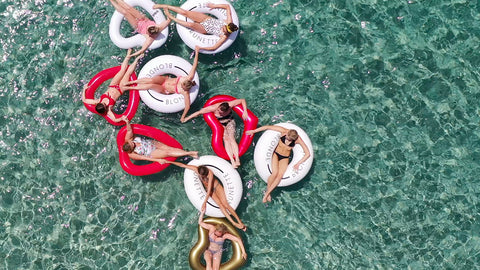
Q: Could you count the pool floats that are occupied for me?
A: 9